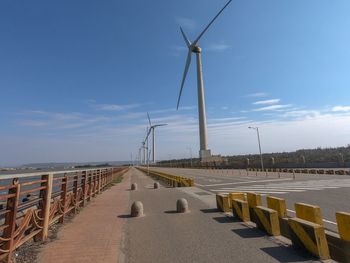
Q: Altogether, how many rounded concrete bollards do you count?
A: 4